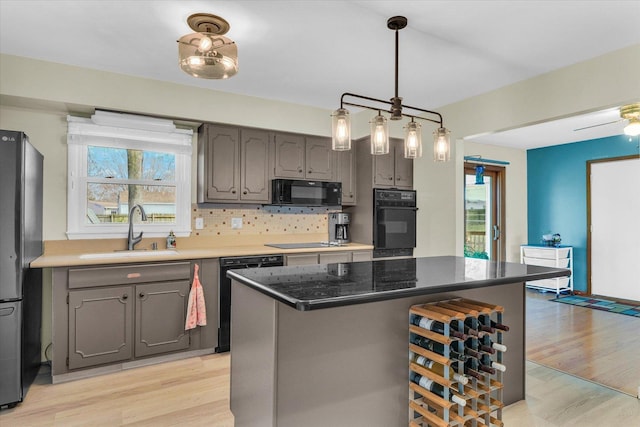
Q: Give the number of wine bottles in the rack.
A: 13